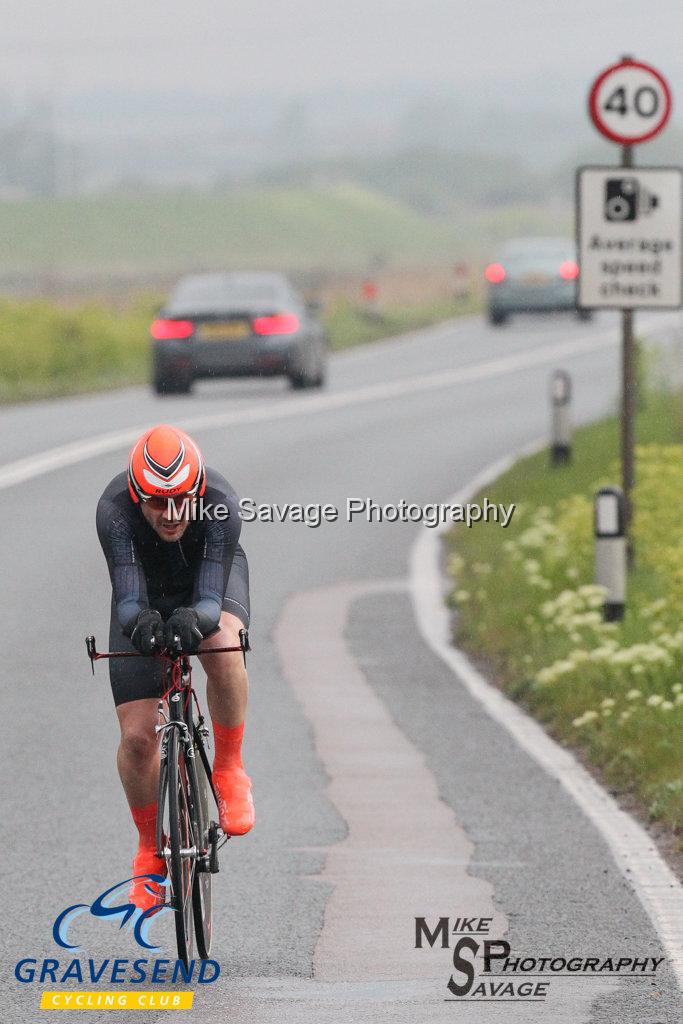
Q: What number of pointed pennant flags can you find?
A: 0